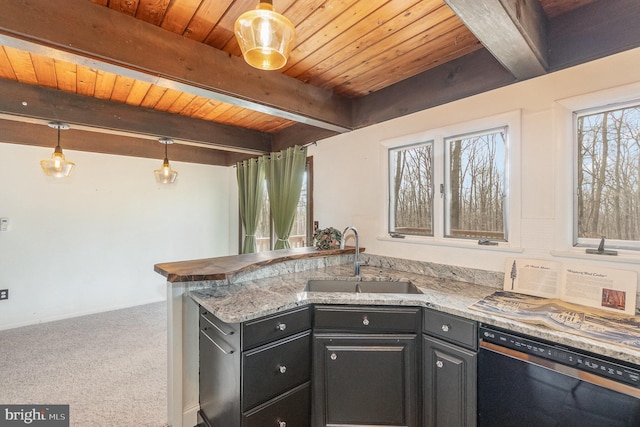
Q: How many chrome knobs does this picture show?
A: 7